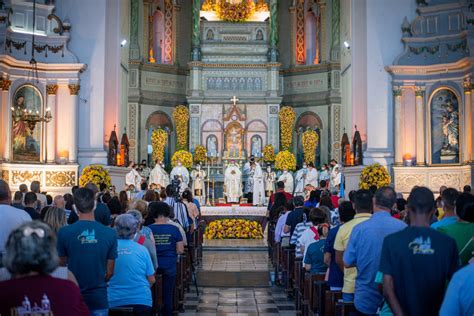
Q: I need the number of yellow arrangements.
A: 12